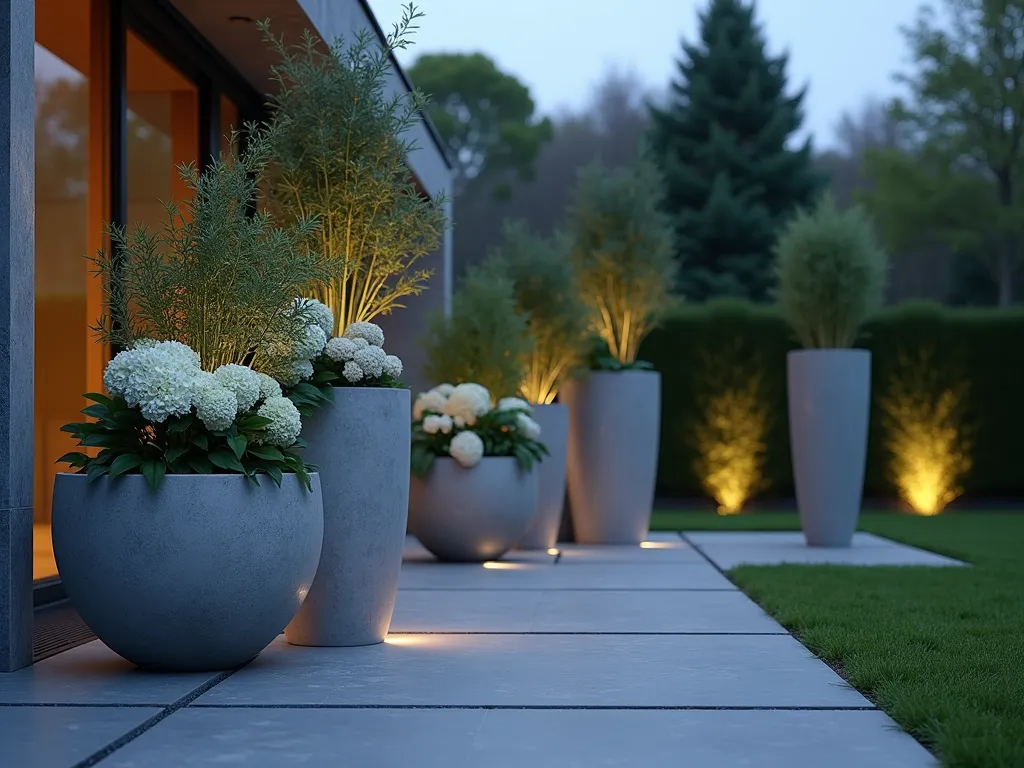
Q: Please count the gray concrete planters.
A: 6